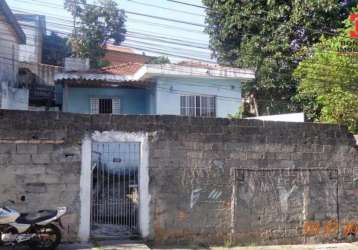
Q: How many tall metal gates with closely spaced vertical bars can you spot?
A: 1